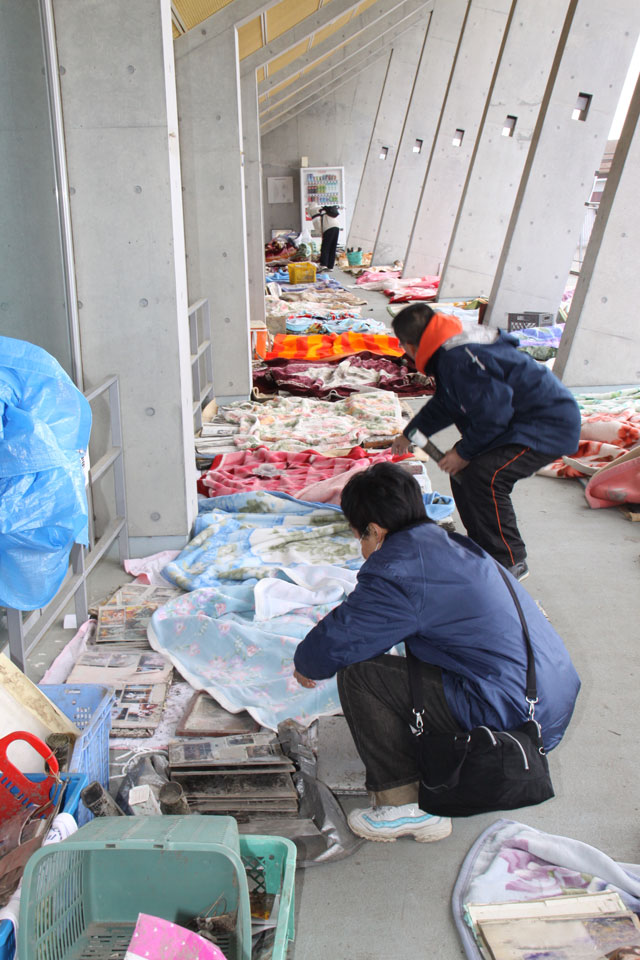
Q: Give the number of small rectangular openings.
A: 5